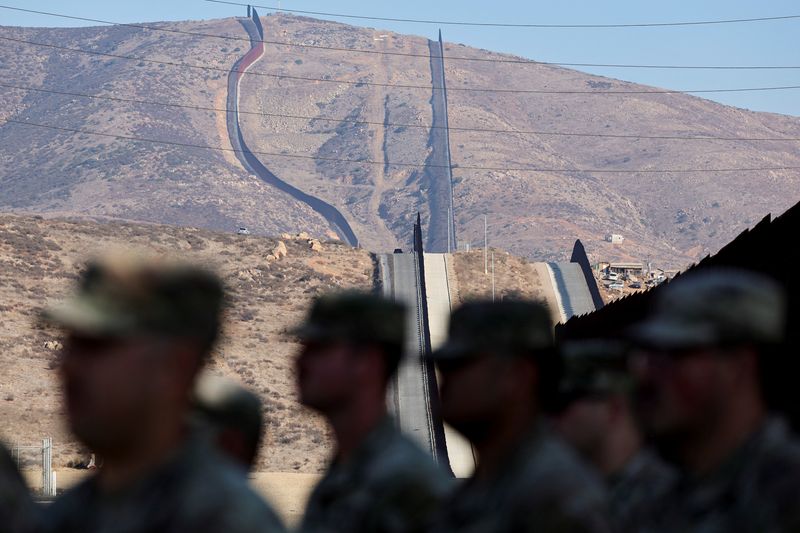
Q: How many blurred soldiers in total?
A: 6